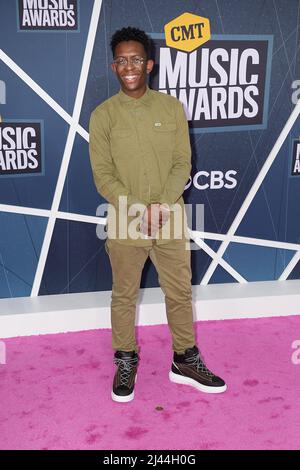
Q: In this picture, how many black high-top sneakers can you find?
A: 2